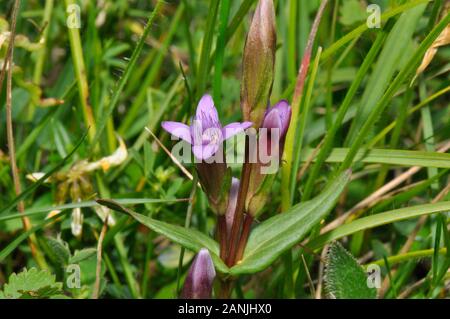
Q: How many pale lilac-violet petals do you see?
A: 4